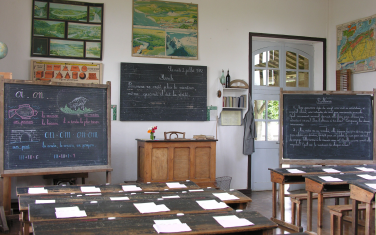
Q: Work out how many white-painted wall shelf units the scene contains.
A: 1